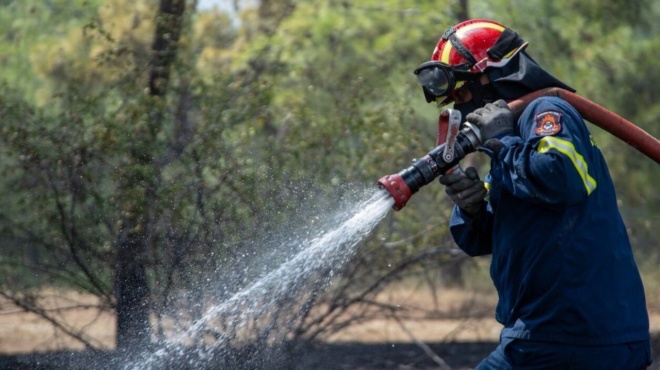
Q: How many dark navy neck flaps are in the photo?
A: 1